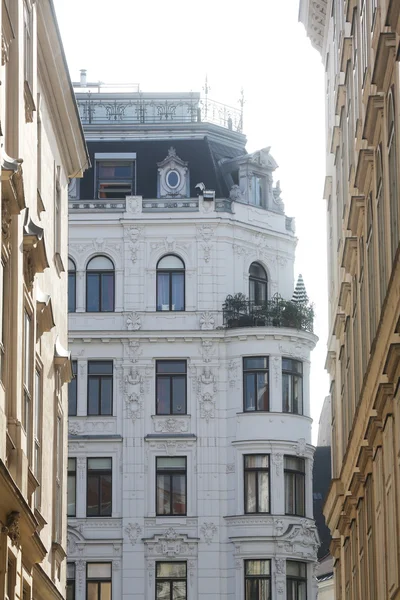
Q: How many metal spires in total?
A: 2